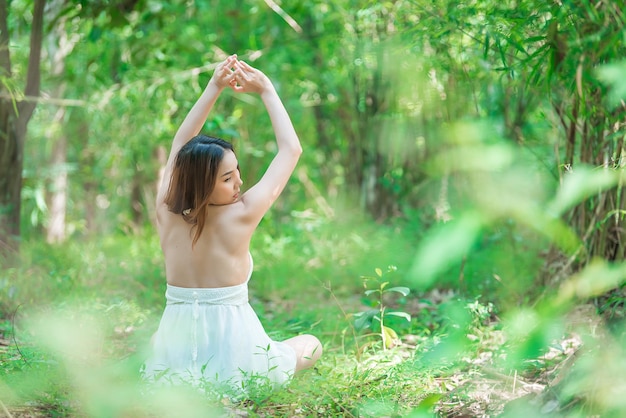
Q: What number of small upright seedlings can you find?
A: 1